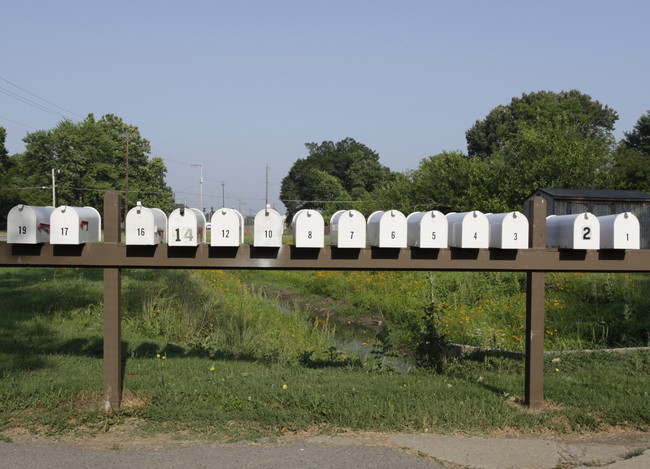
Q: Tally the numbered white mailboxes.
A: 14